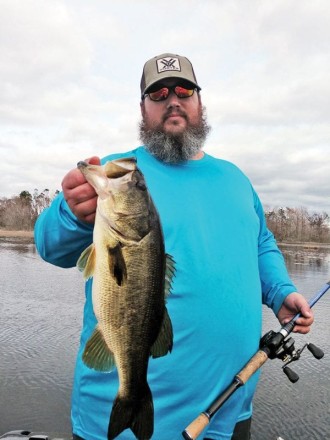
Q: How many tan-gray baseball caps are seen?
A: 1